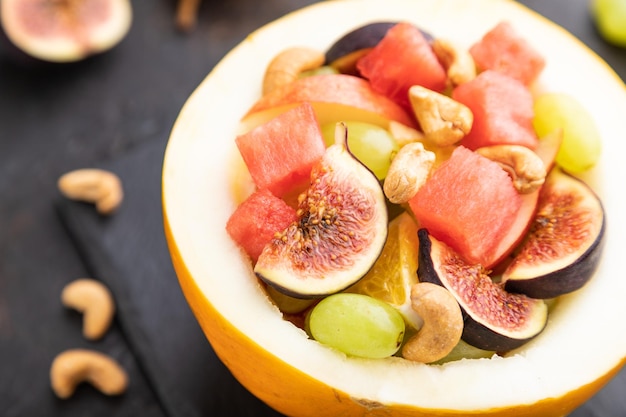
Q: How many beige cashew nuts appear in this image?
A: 9